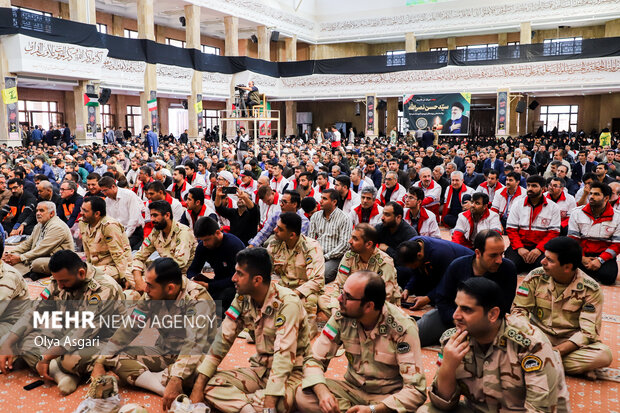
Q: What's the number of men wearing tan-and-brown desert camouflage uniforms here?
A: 11